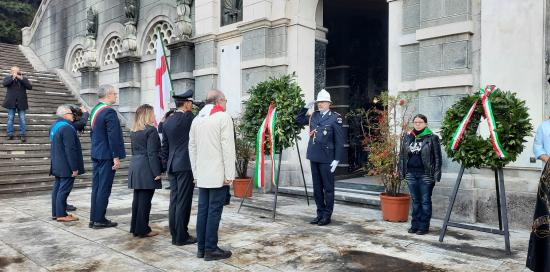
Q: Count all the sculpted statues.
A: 3